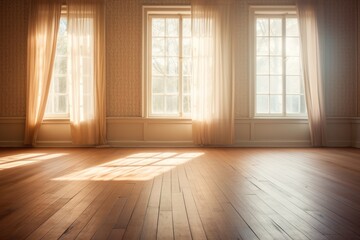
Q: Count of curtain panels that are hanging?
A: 4